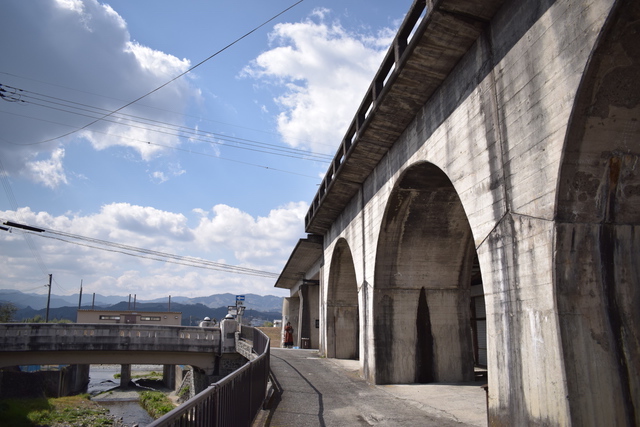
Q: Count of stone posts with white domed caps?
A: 2